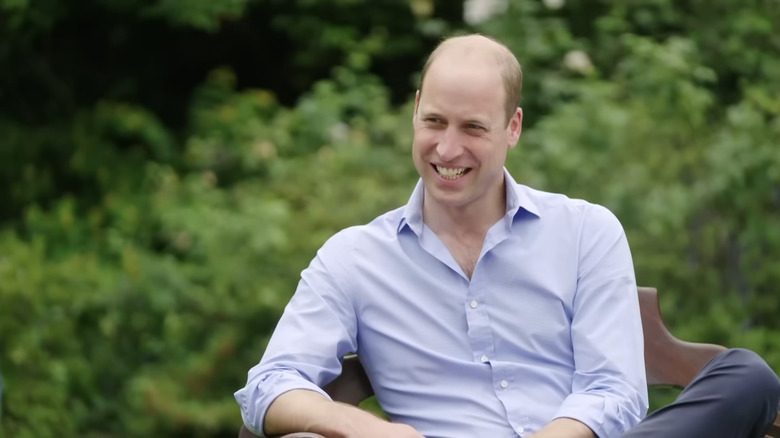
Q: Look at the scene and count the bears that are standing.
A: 0